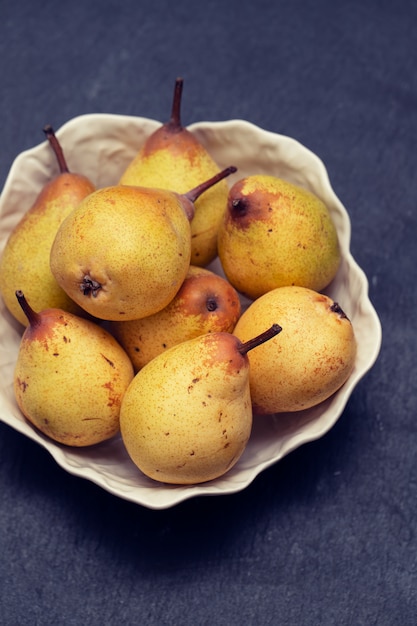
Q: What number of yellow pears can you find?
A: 8